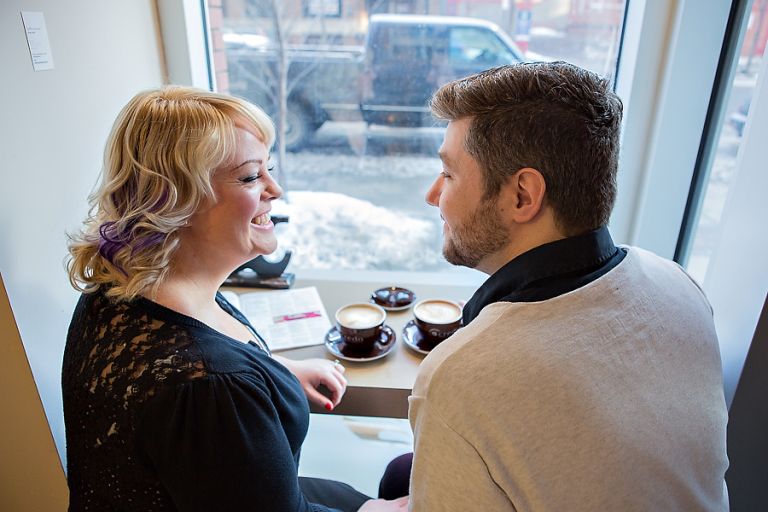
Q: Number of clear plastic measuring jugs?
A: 0